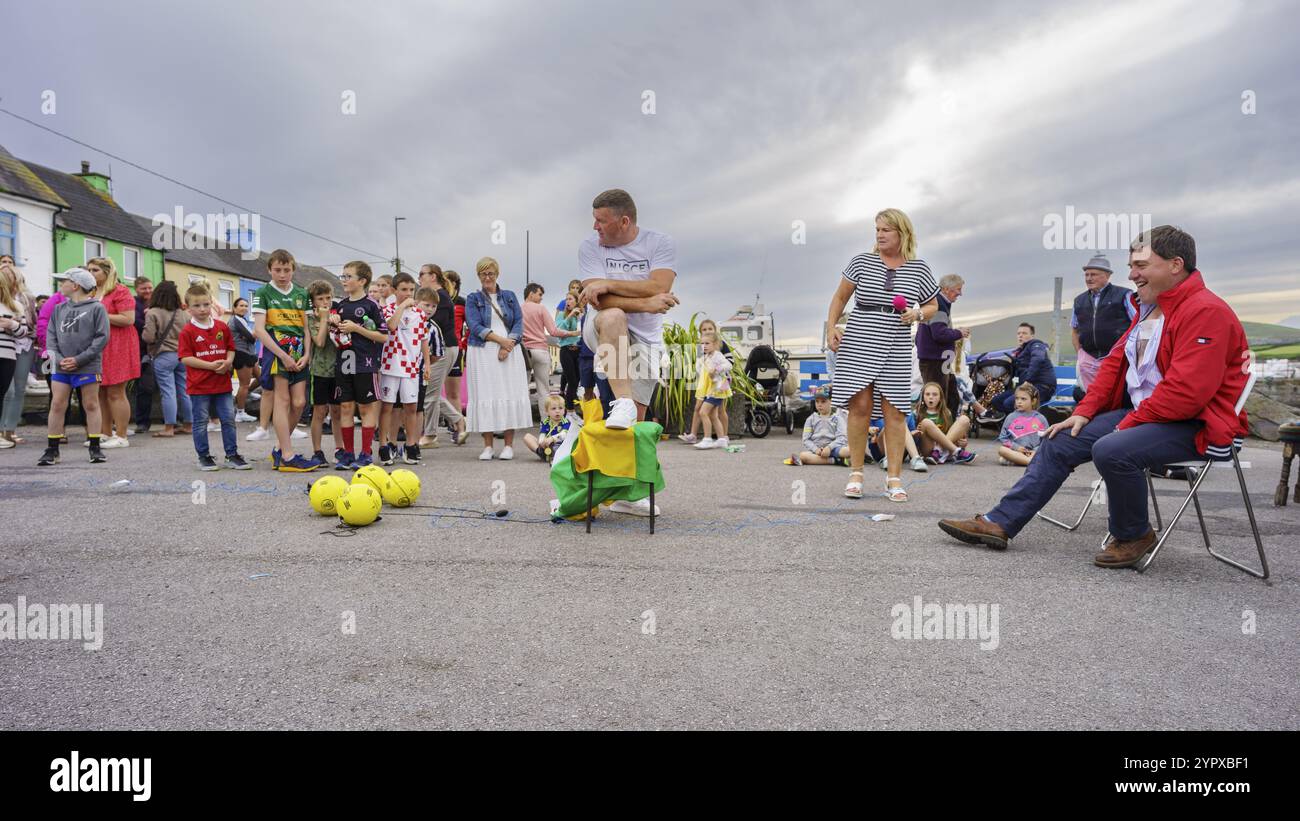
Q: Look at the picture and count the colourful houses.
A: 3